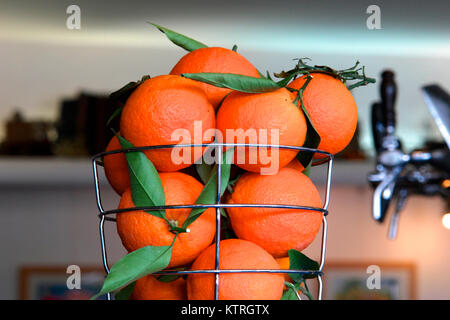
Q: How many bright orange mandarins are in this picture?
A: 10